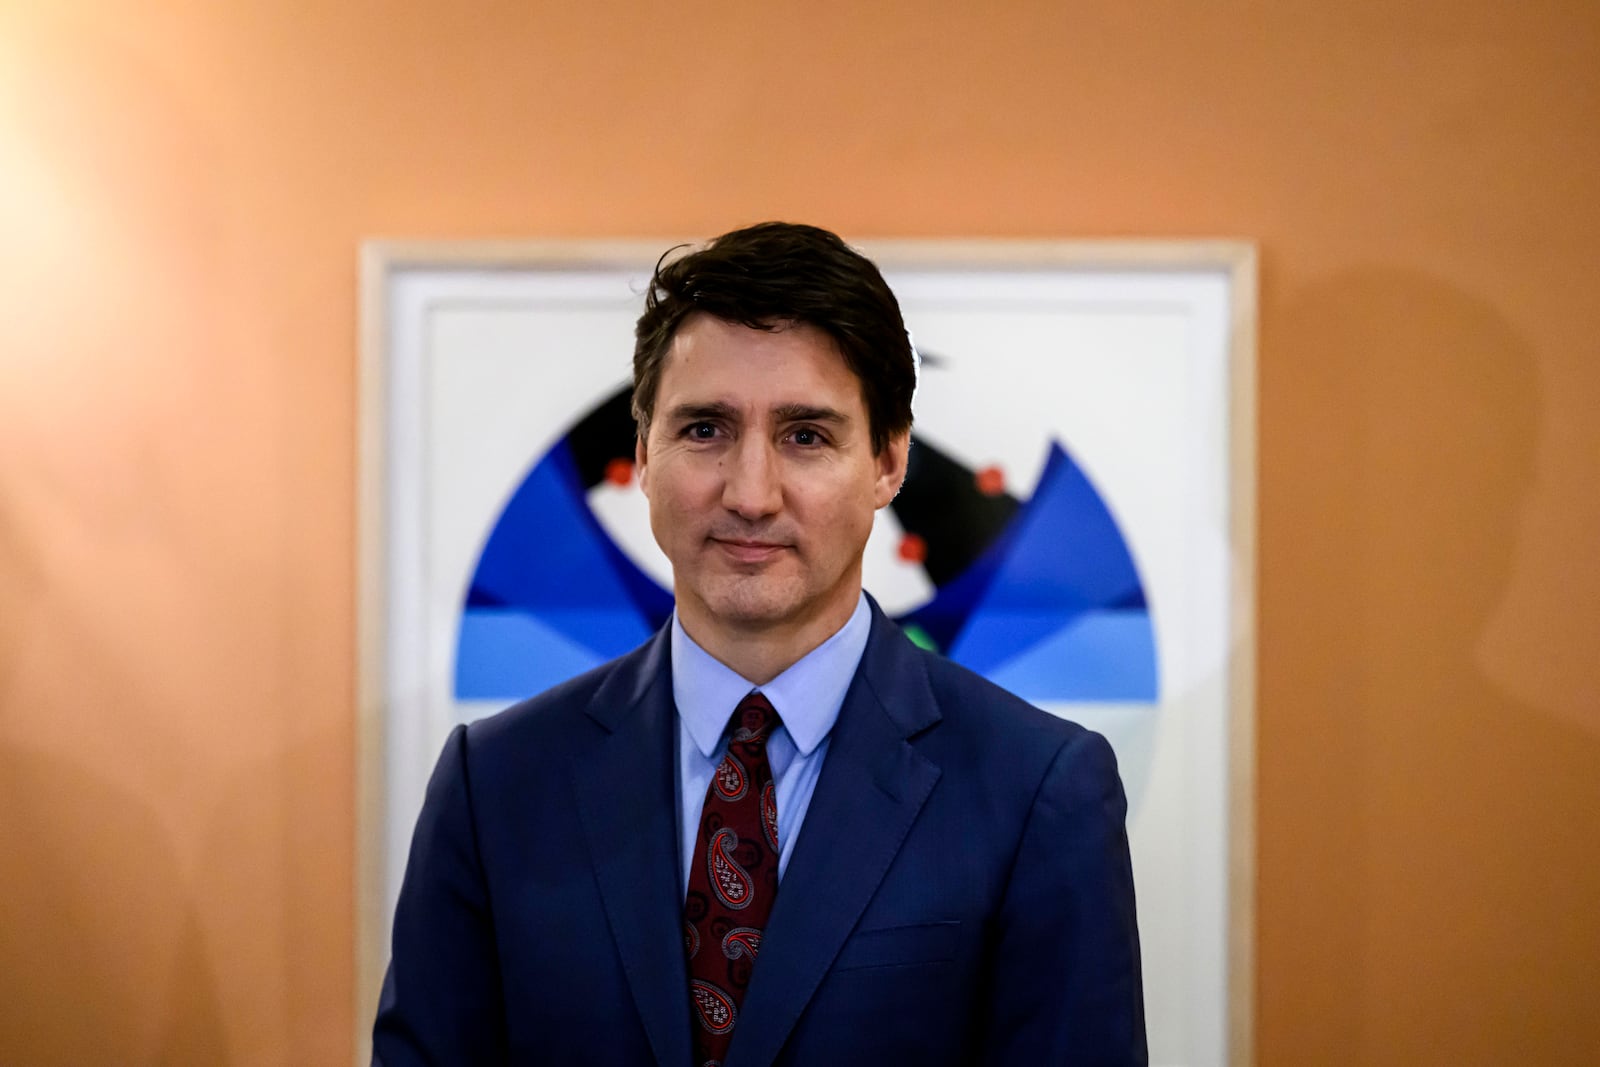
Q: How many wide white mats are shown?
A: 1